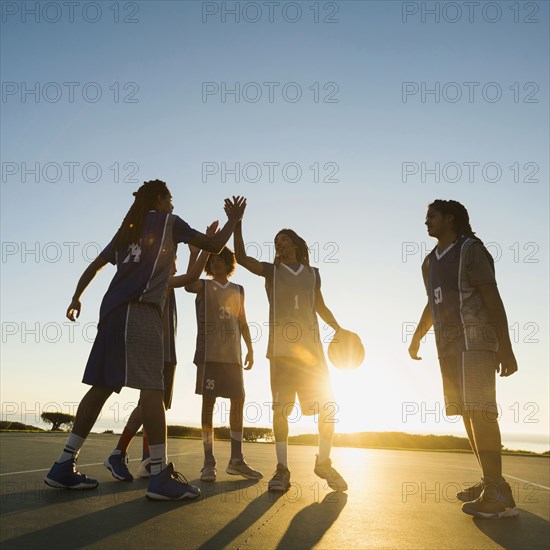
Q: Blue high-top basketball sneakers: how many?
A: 3